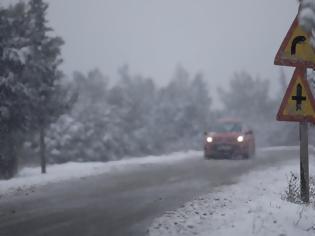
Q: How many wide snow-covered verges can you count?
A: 2